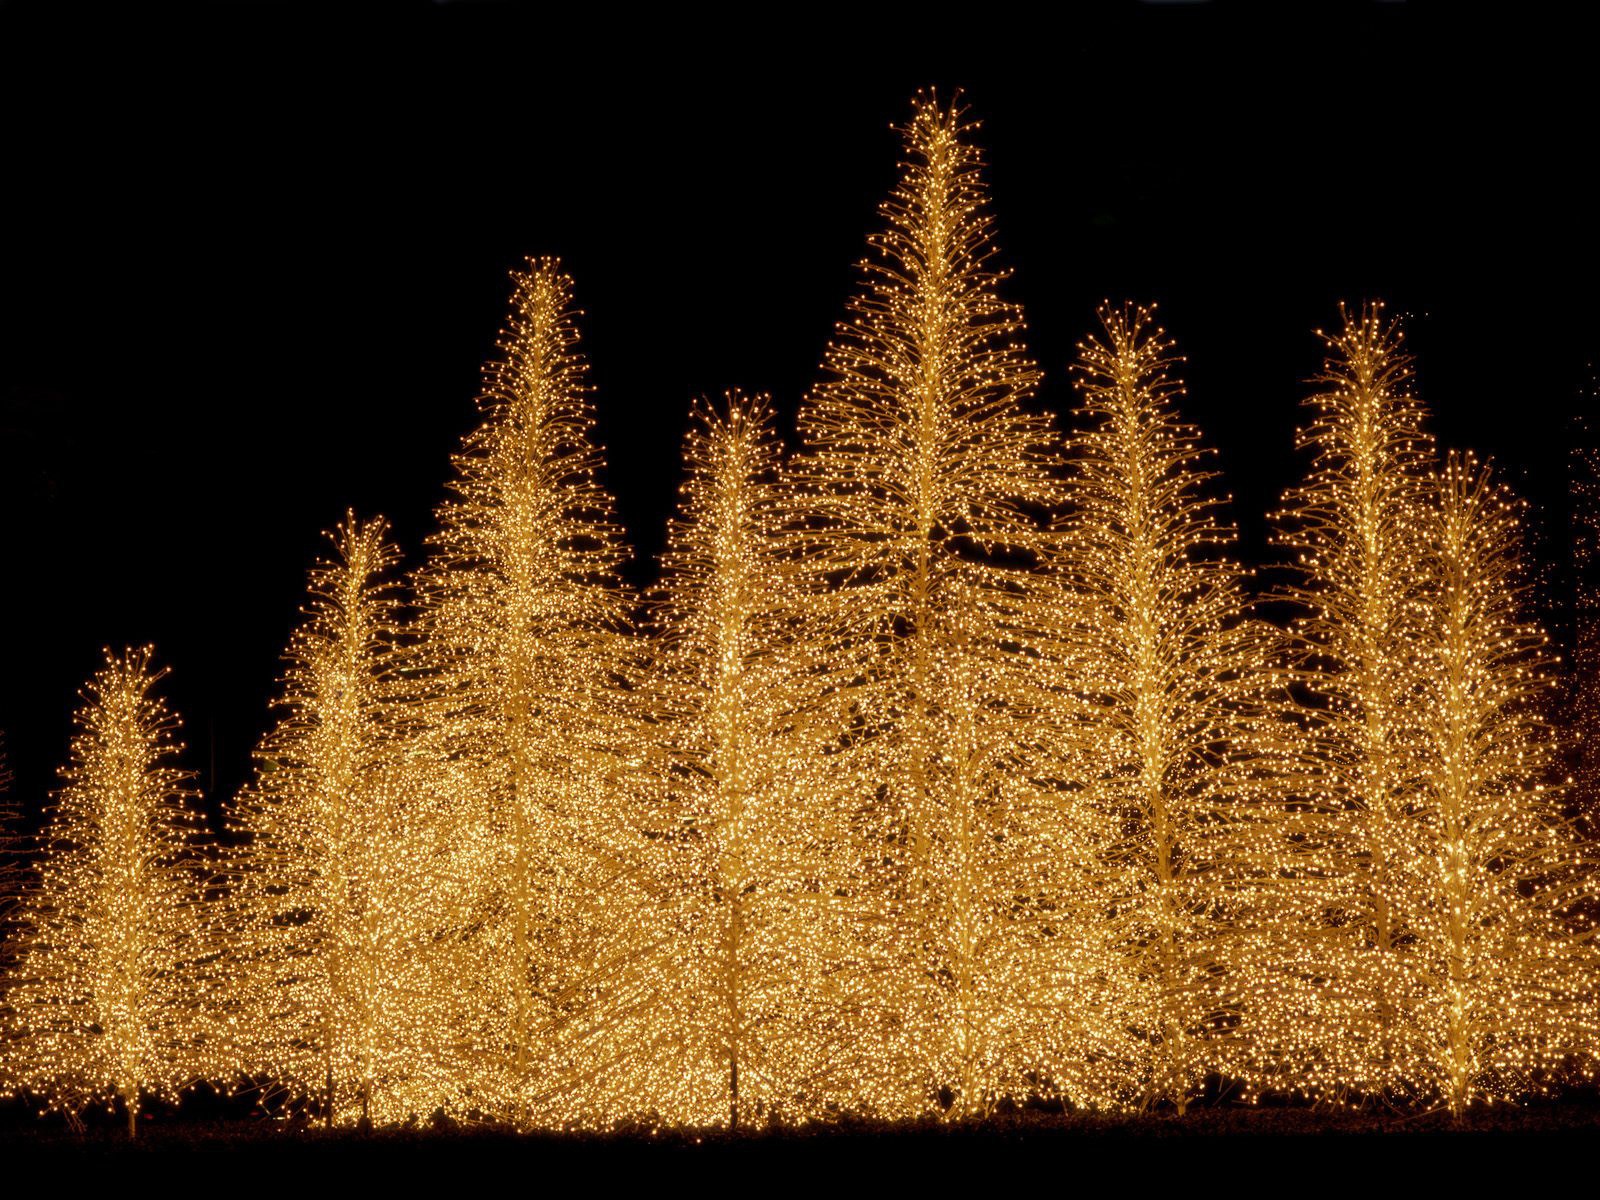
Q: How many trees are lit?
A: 8